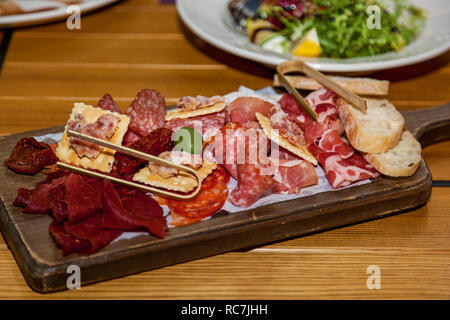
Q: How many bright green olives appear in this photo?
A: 1